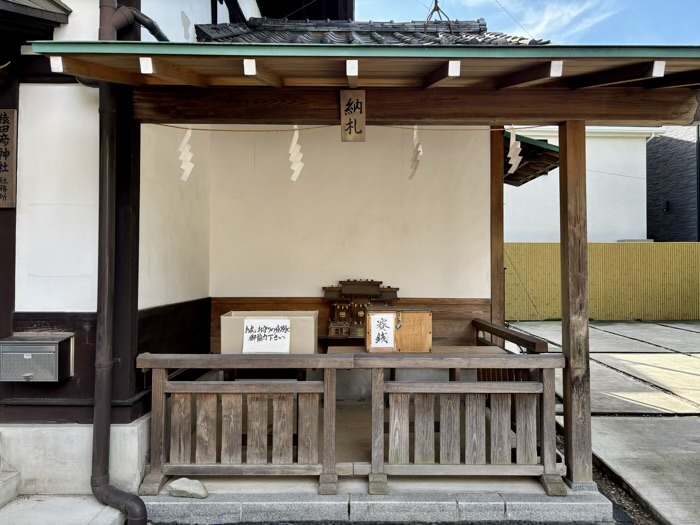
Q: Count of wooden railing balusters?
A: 12